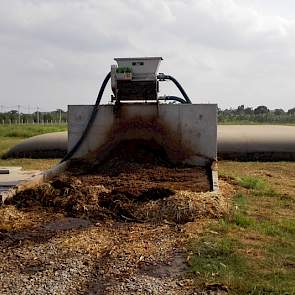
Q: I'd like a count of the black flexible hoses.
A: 3